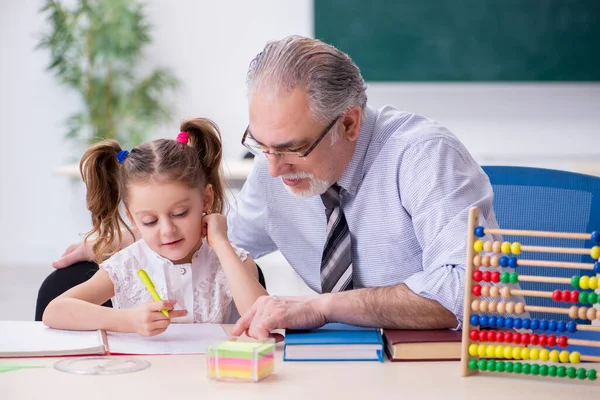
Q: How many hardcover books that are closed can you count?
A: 2